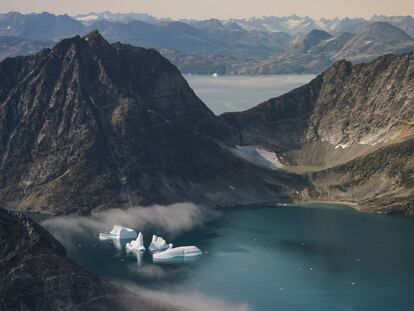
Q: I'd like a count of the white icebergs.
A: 4